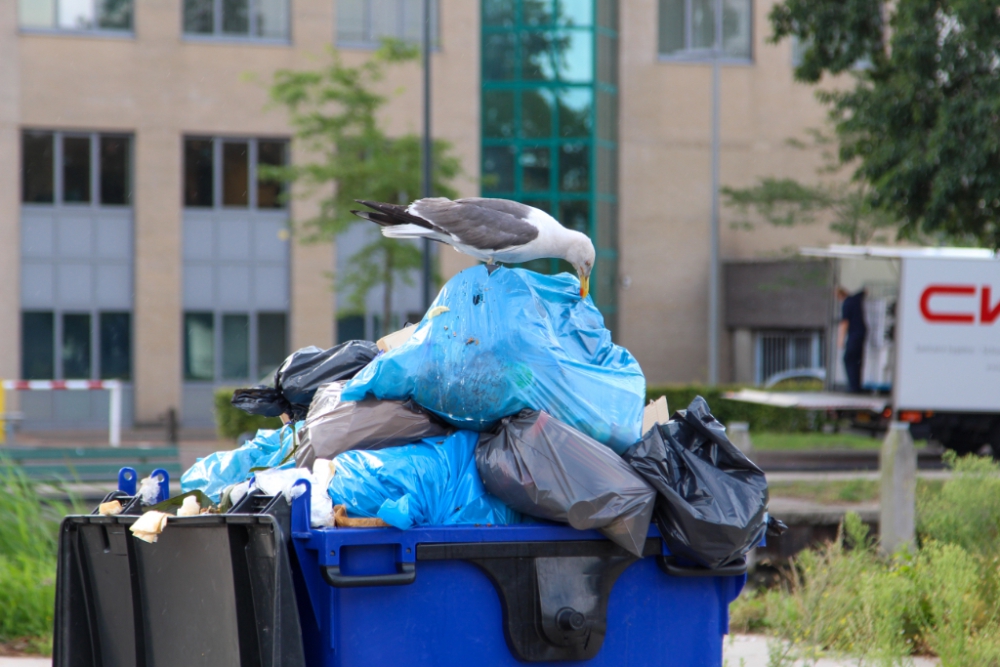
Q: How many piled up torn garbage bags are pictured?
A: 7